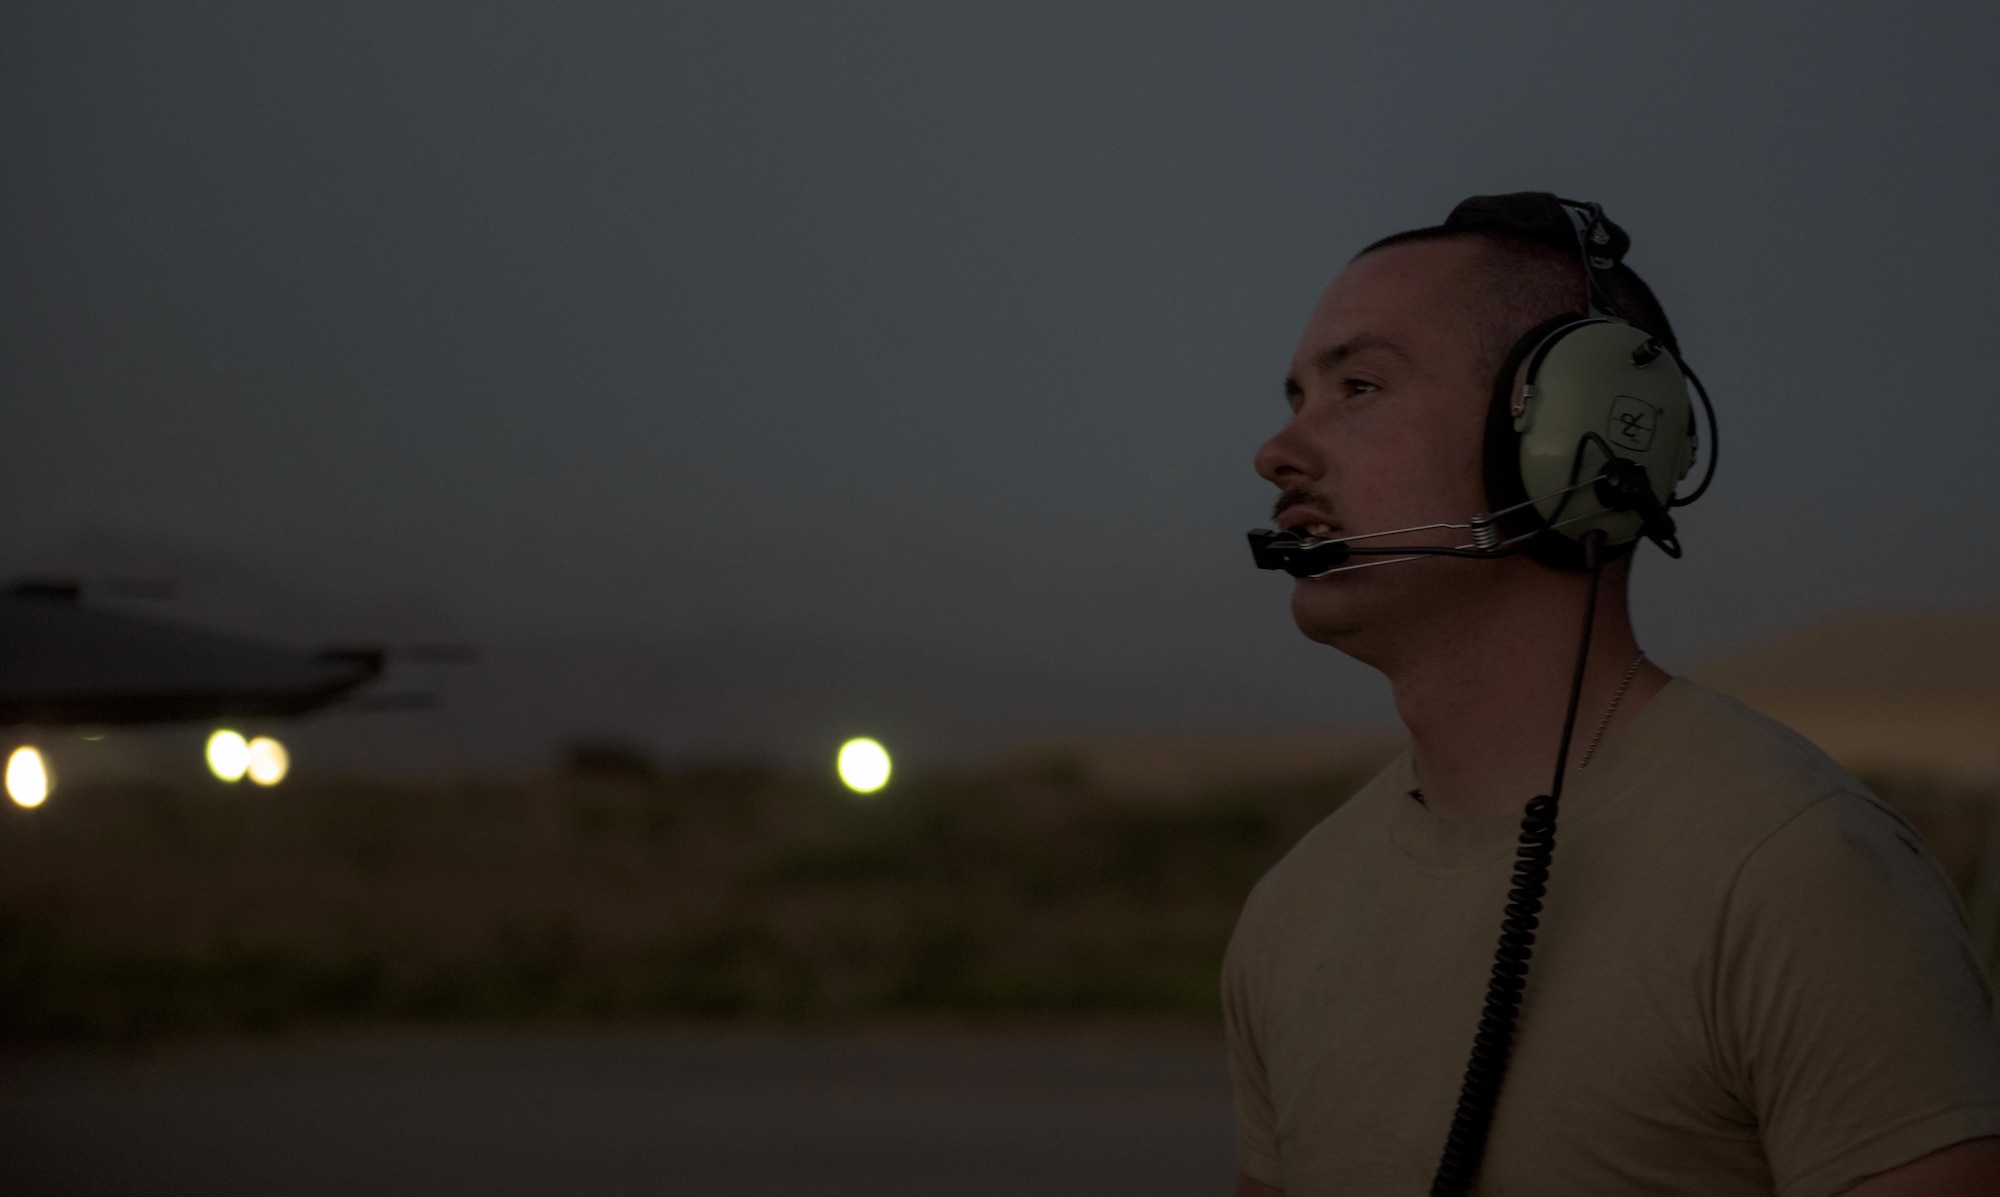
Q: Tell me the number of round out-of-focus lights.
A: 4